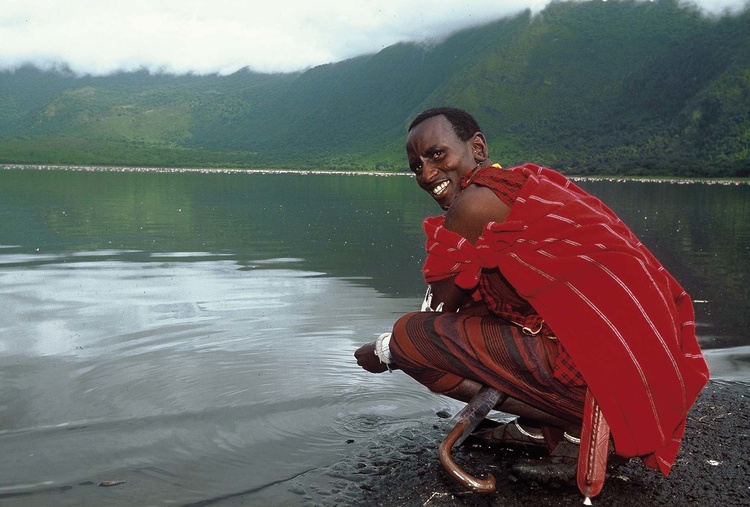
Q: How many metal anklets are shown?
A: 2